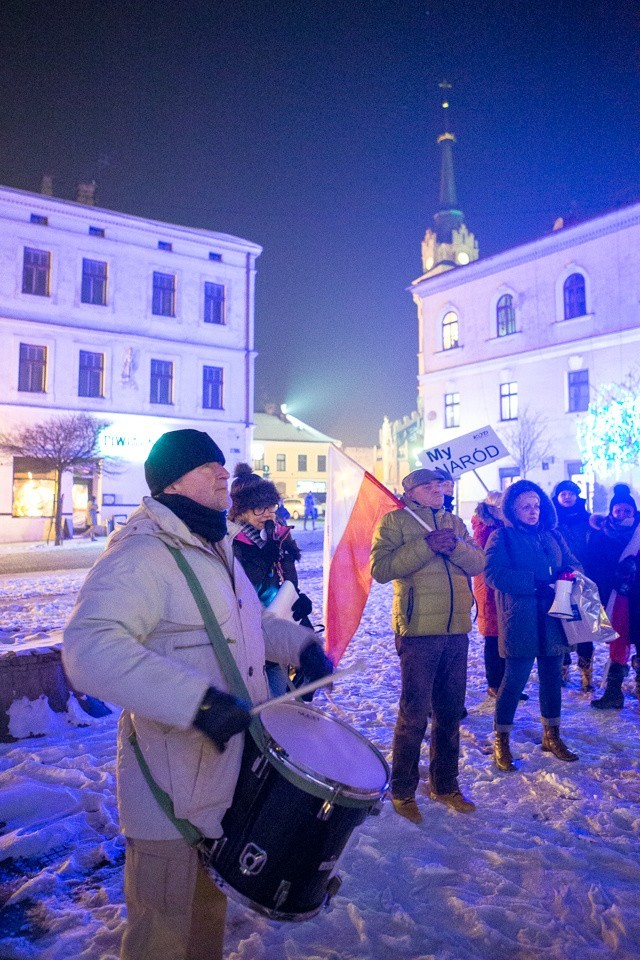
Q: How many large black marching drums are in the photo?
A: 1